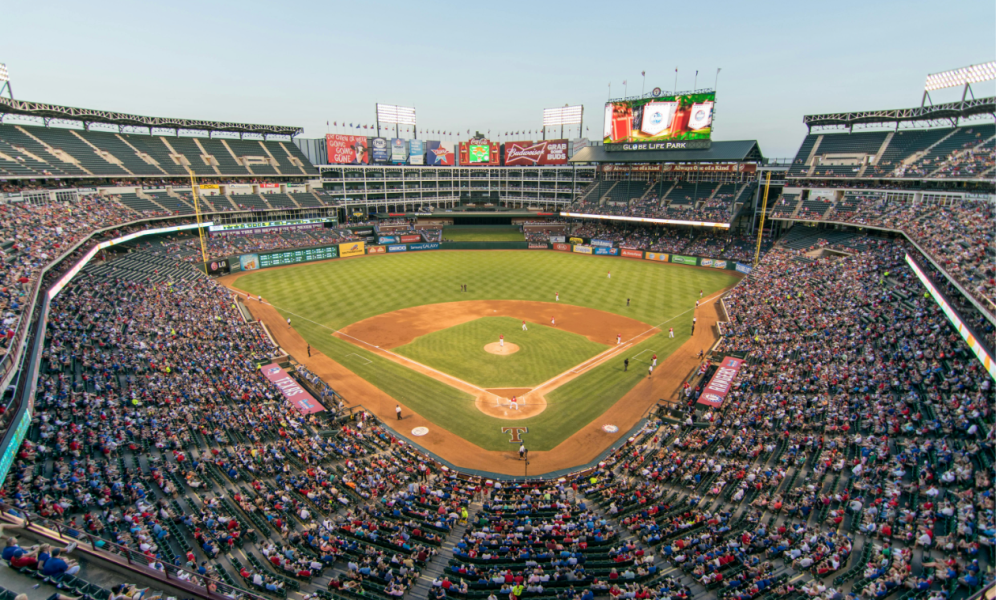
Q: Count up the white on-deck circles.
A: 2